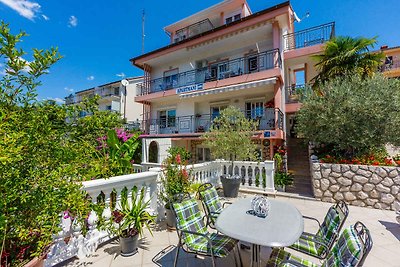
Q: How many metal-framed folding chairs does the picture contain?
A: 4